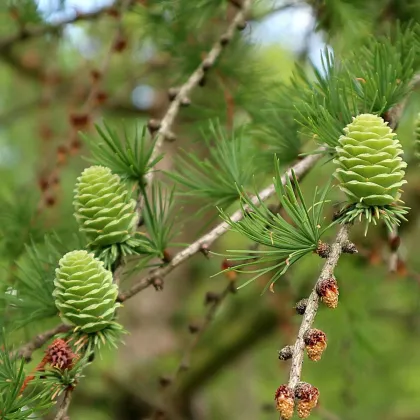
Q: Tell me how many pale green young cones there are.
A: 3